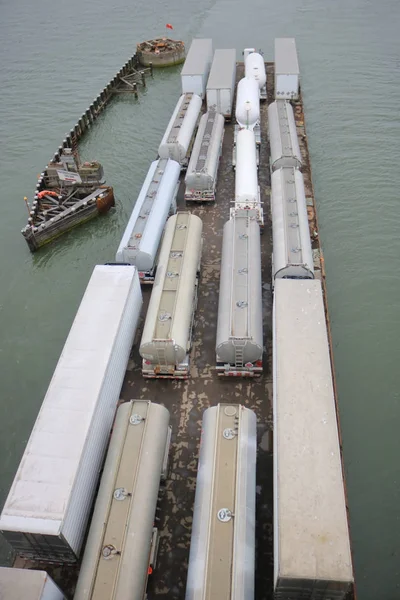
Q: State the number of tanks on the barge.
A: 12